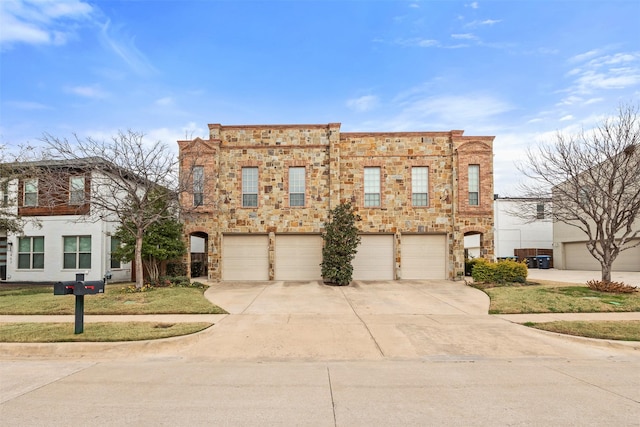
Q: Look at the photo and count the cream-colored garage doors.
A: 4